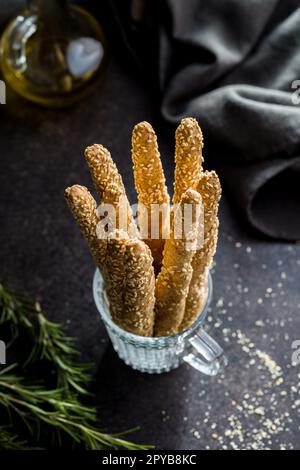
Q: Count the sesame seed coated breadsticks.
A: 8